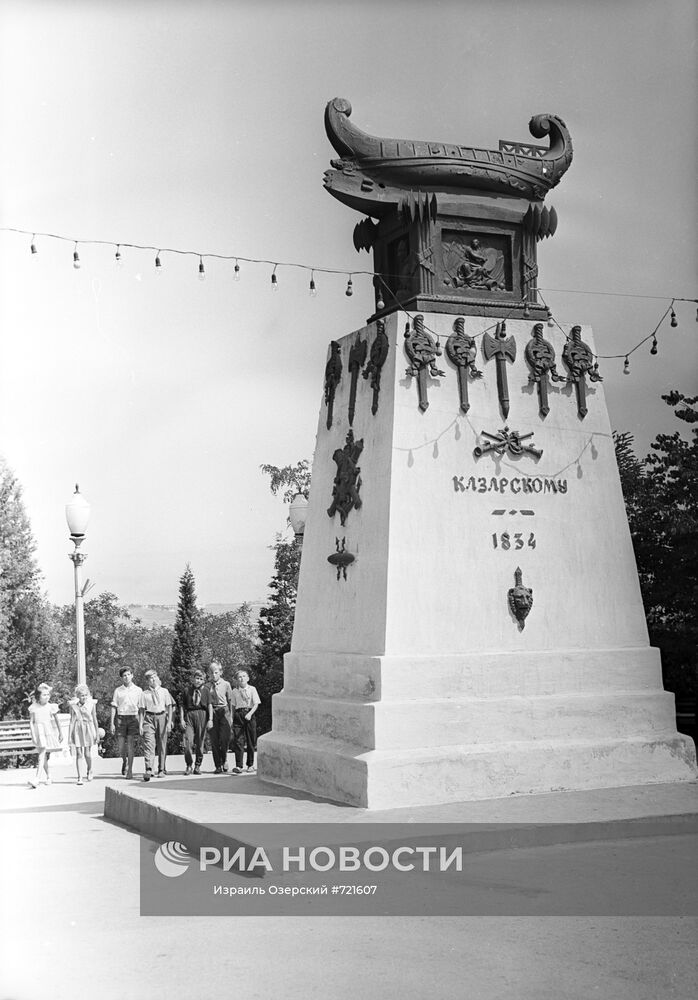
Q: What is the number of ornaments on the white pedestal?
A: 12